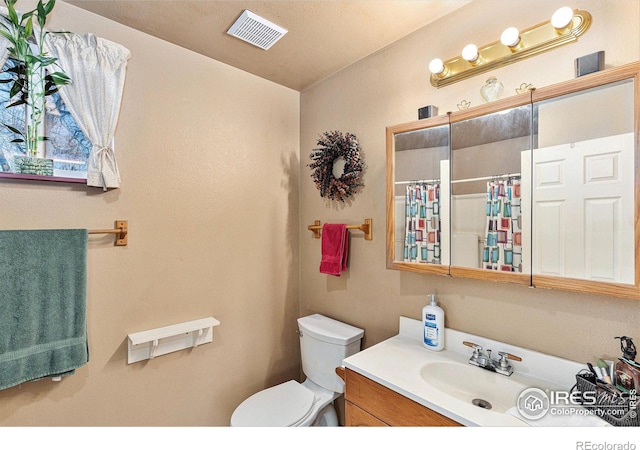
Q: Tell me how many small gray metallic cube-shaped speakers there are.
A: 2